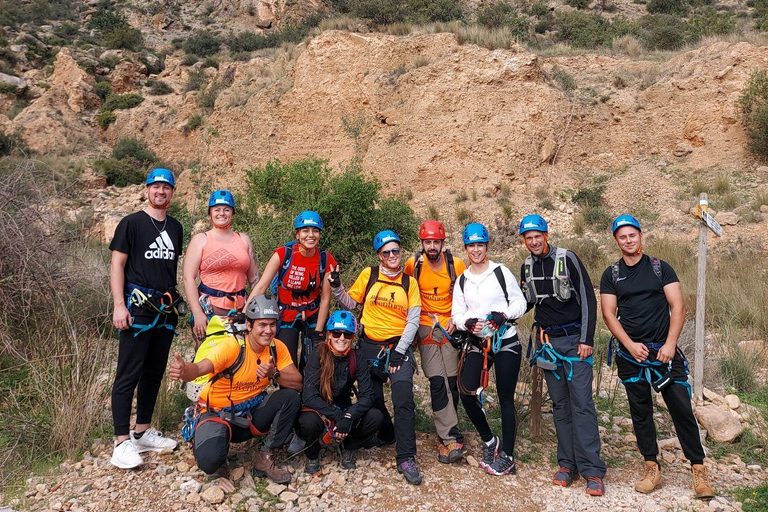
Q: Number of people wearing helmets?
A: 10